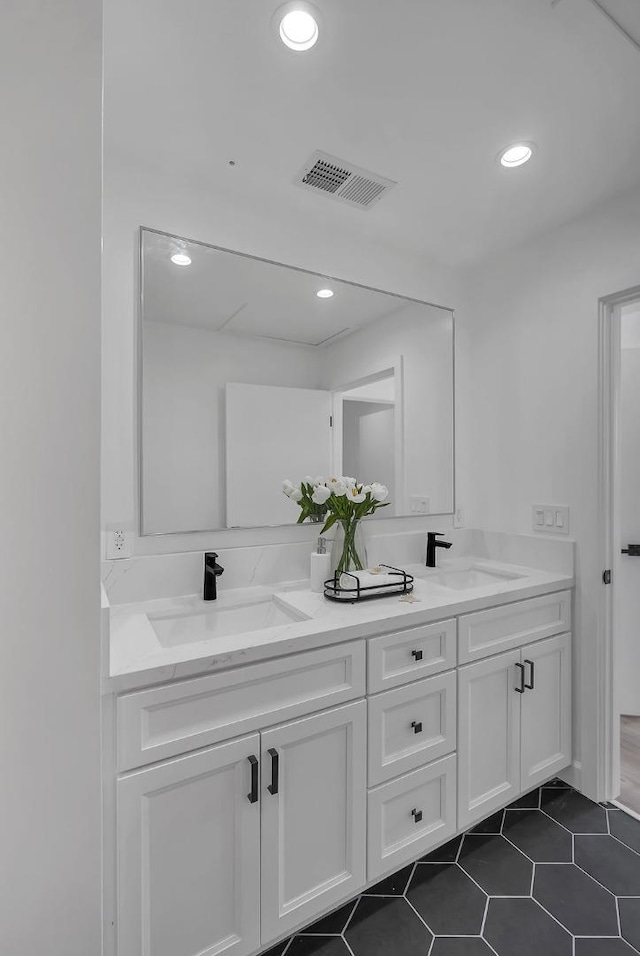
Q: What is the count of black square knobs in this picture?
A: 3